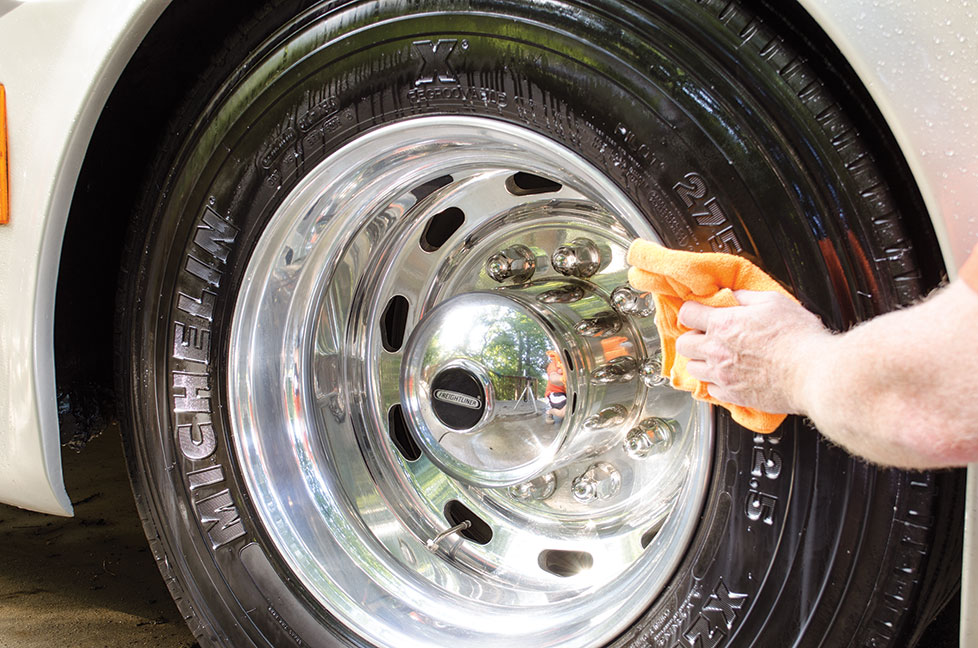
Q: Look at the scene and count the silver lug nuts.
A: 7